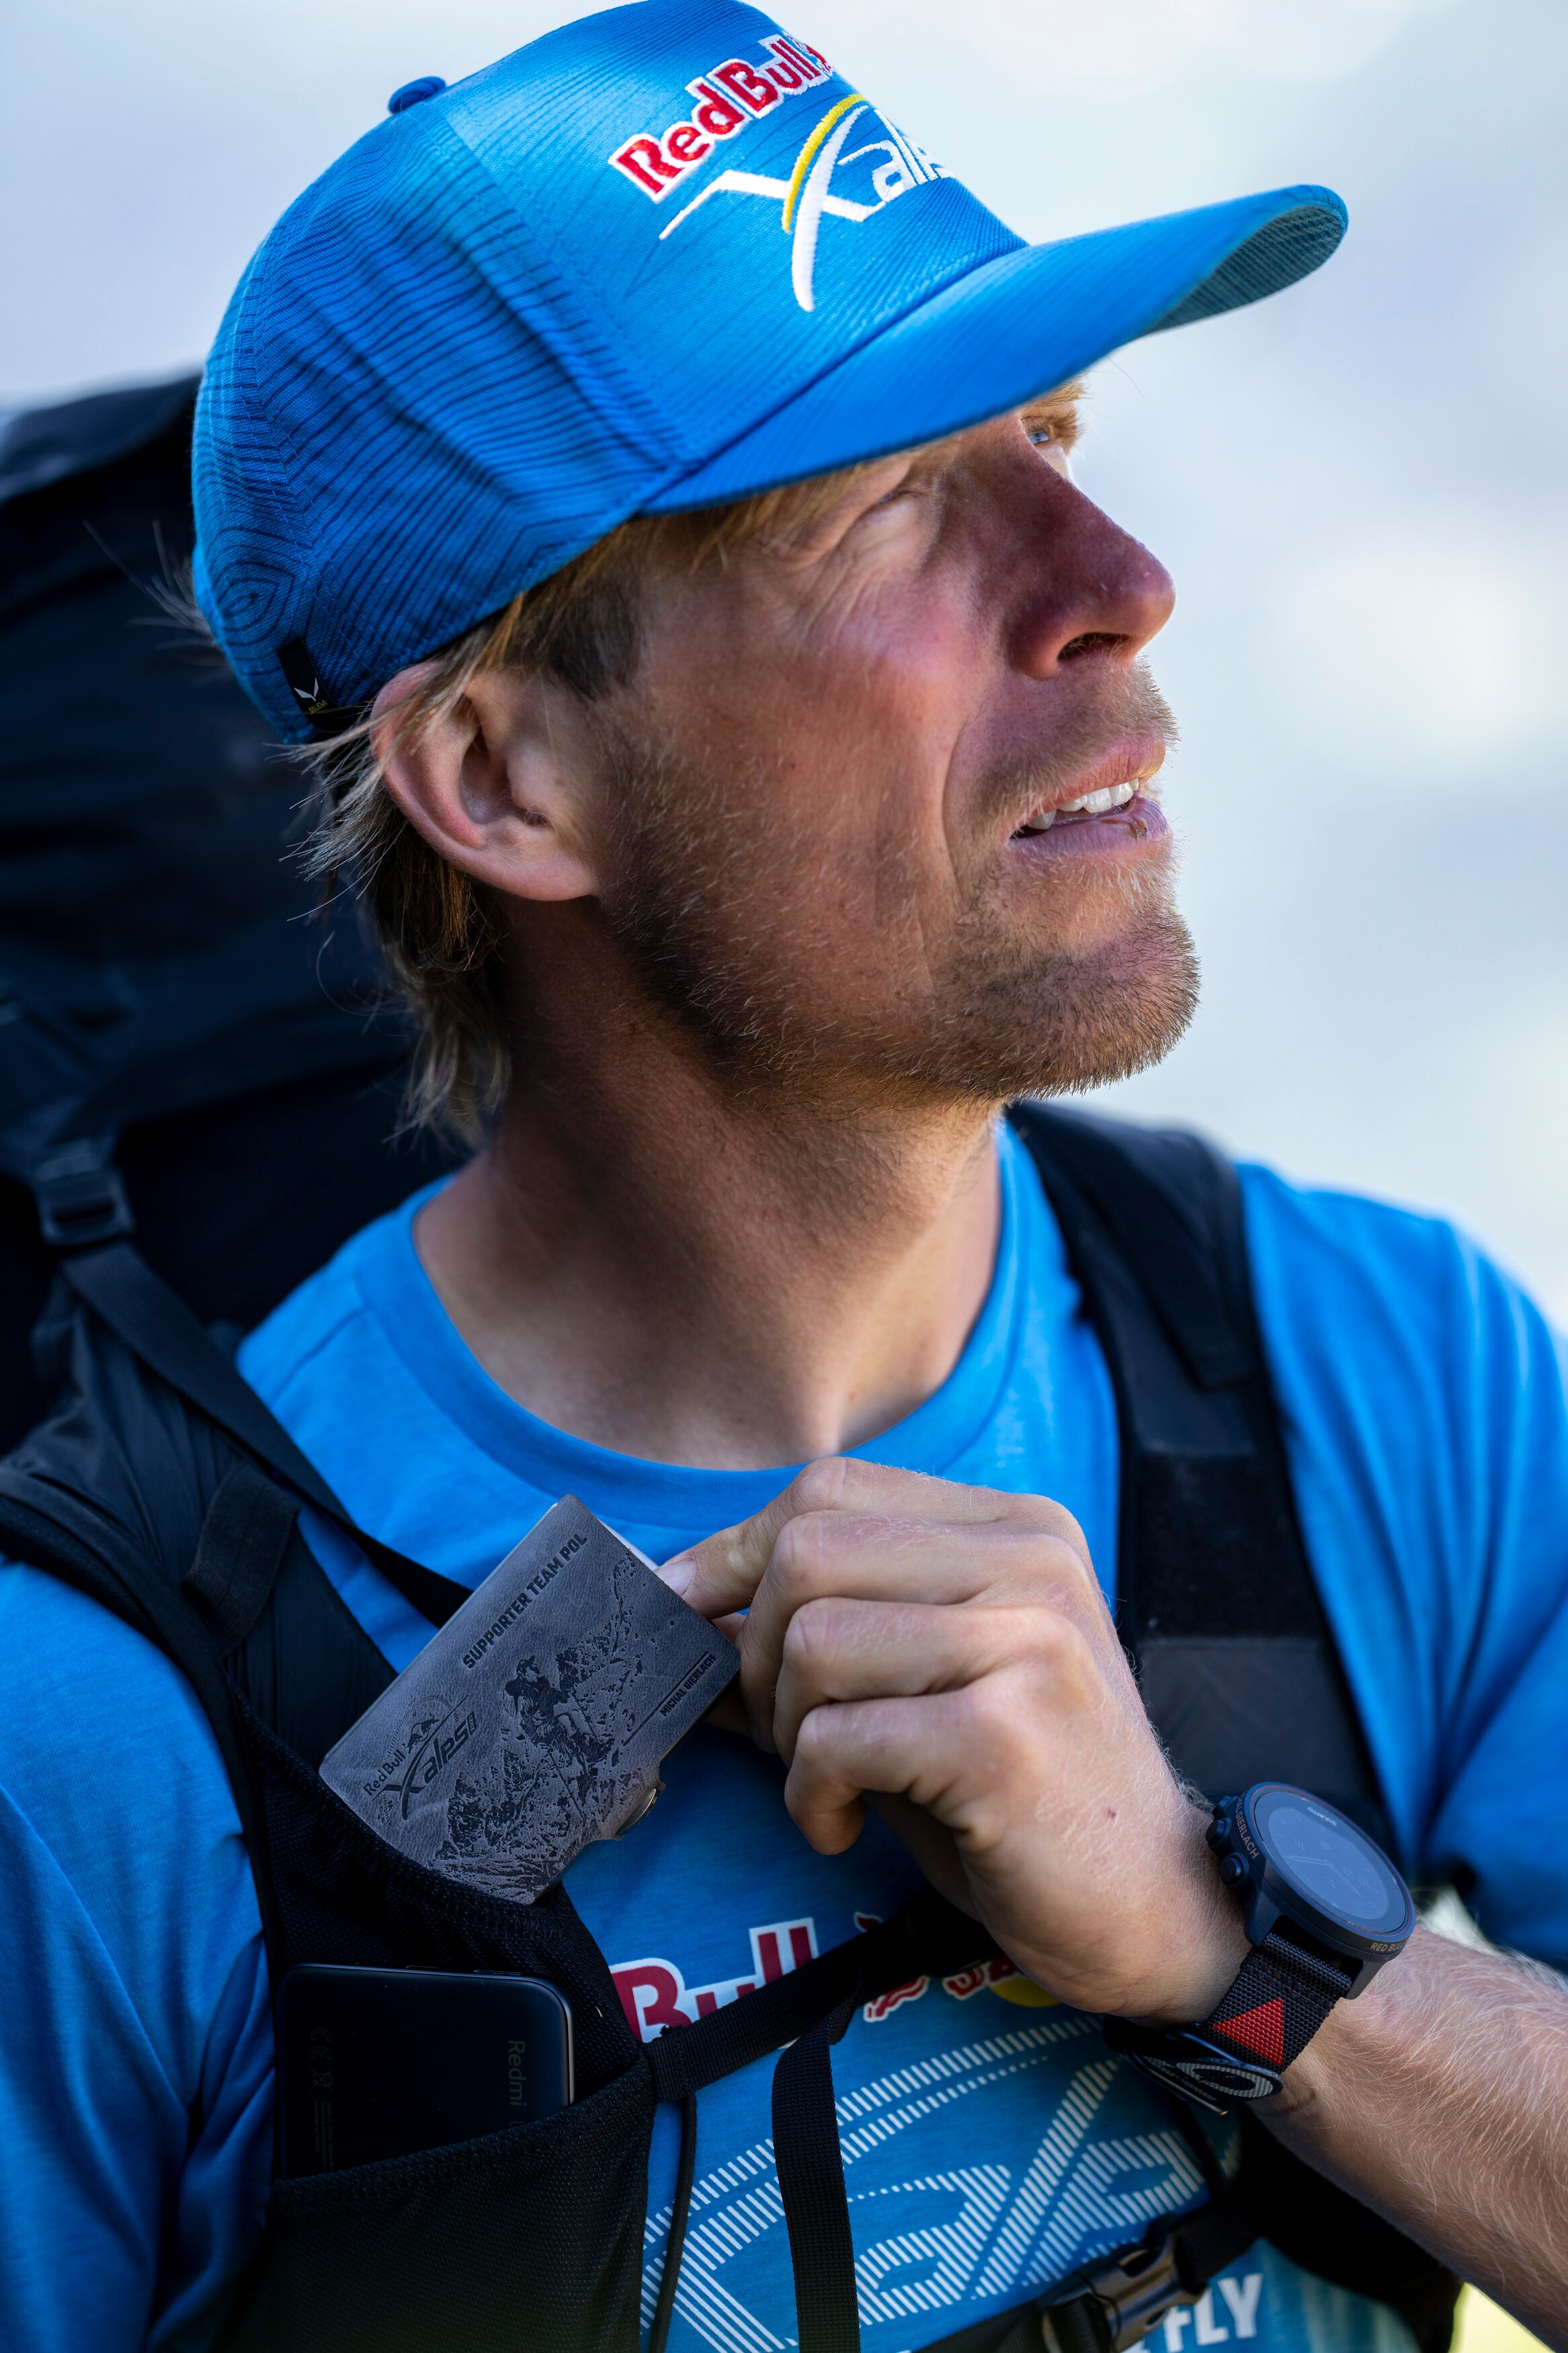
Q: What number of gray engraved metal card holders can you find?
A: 1